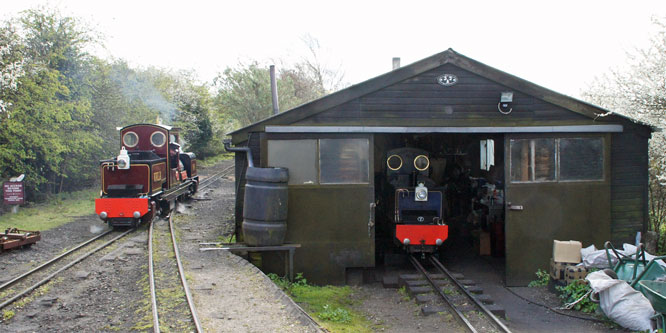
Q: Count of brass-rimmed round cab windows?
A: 4